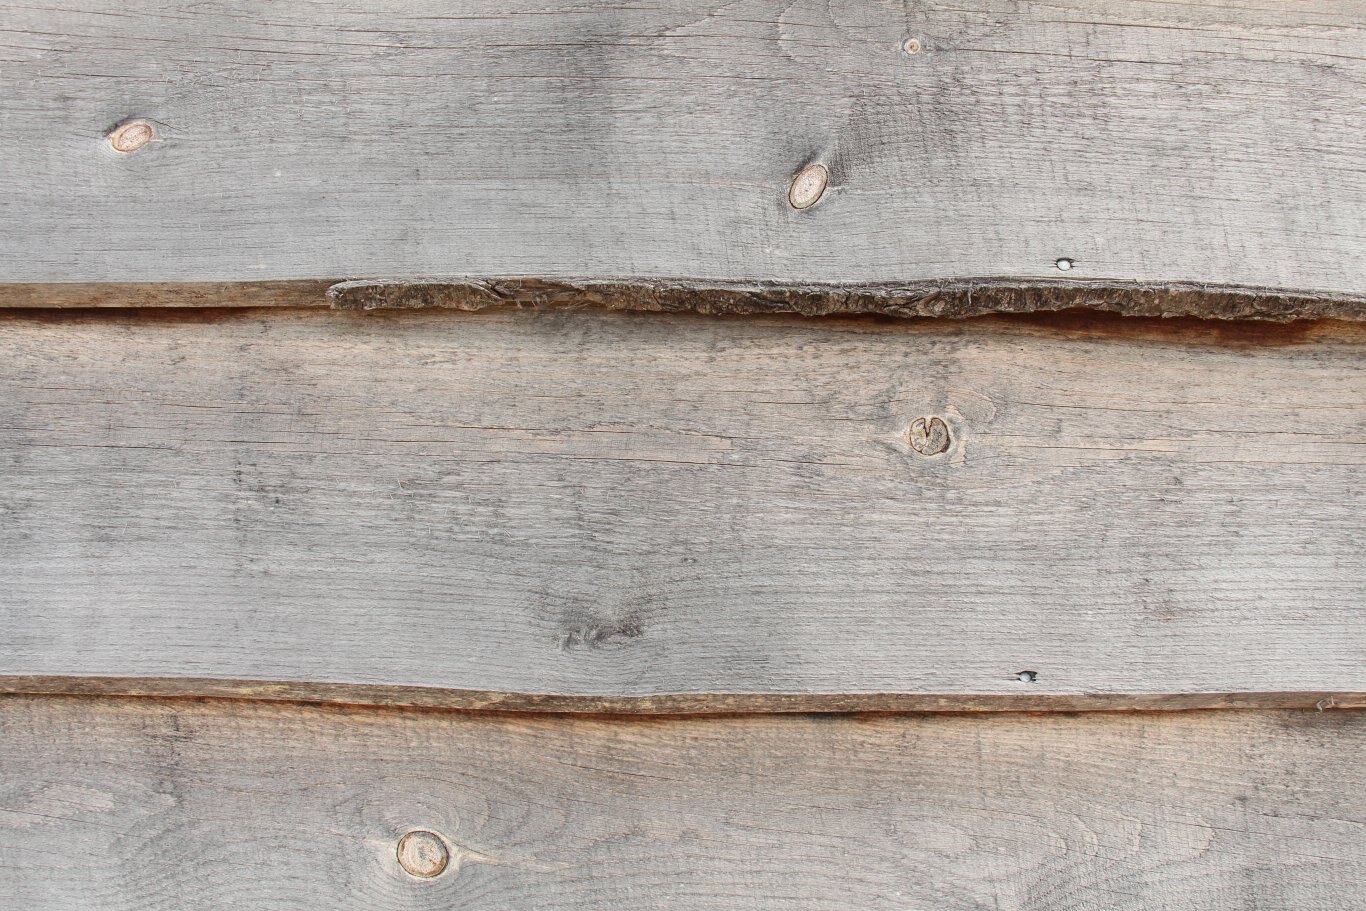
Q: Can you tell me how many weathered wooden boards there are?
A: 3